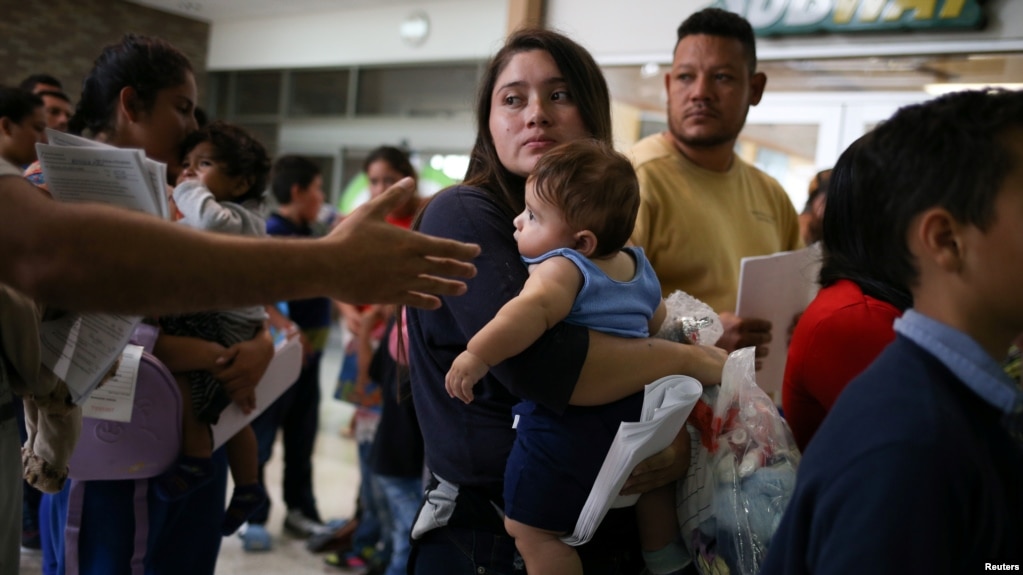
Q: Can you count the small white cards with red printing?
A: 1